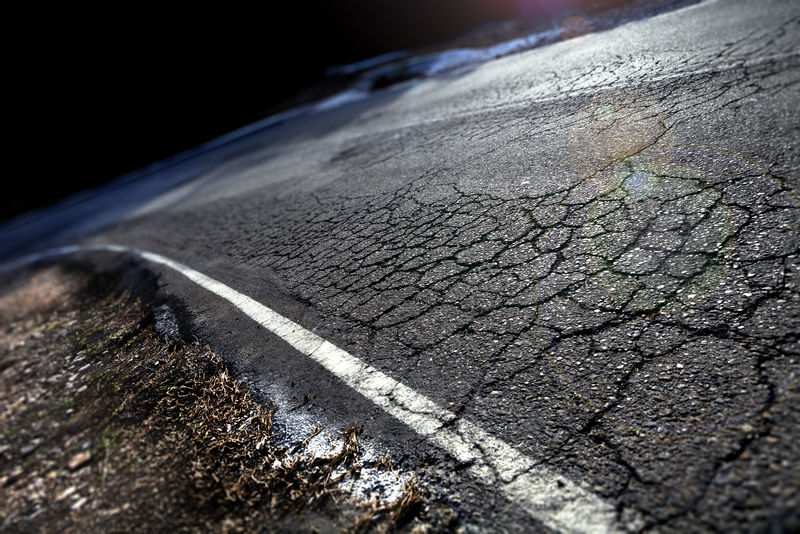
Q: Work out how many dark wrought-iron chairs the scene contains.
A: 0